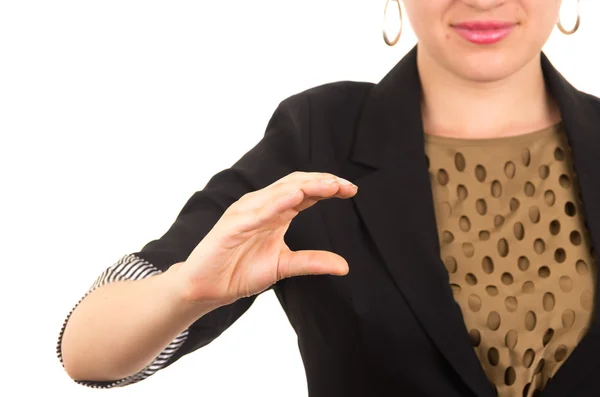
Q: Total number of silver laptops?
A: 0